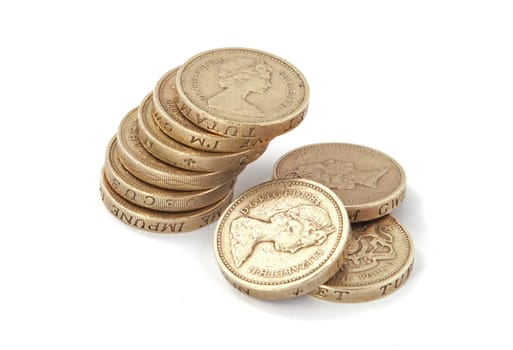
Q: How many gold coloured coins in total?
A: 9